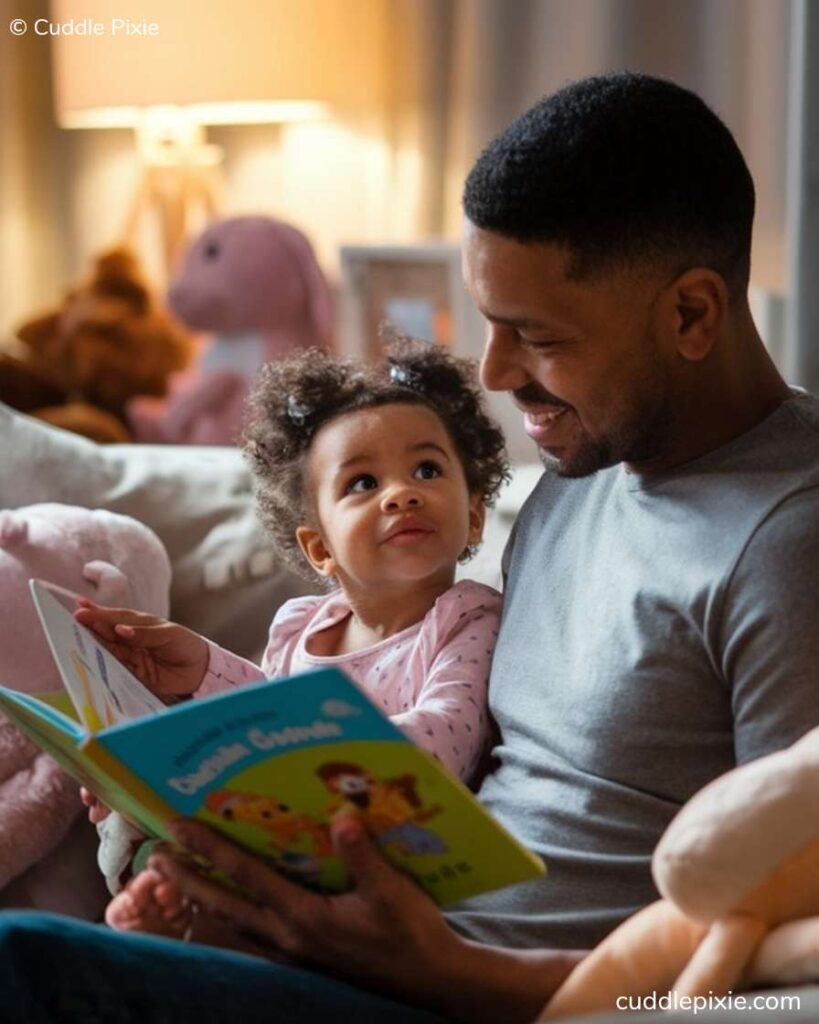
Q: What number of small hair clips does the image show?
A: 2